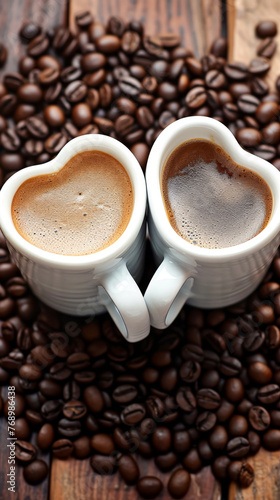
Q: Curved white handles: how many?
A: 2